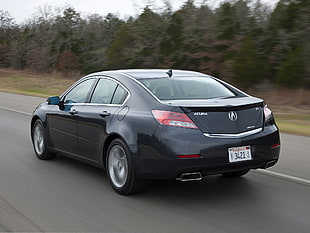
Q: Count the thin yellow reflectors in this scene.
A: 0